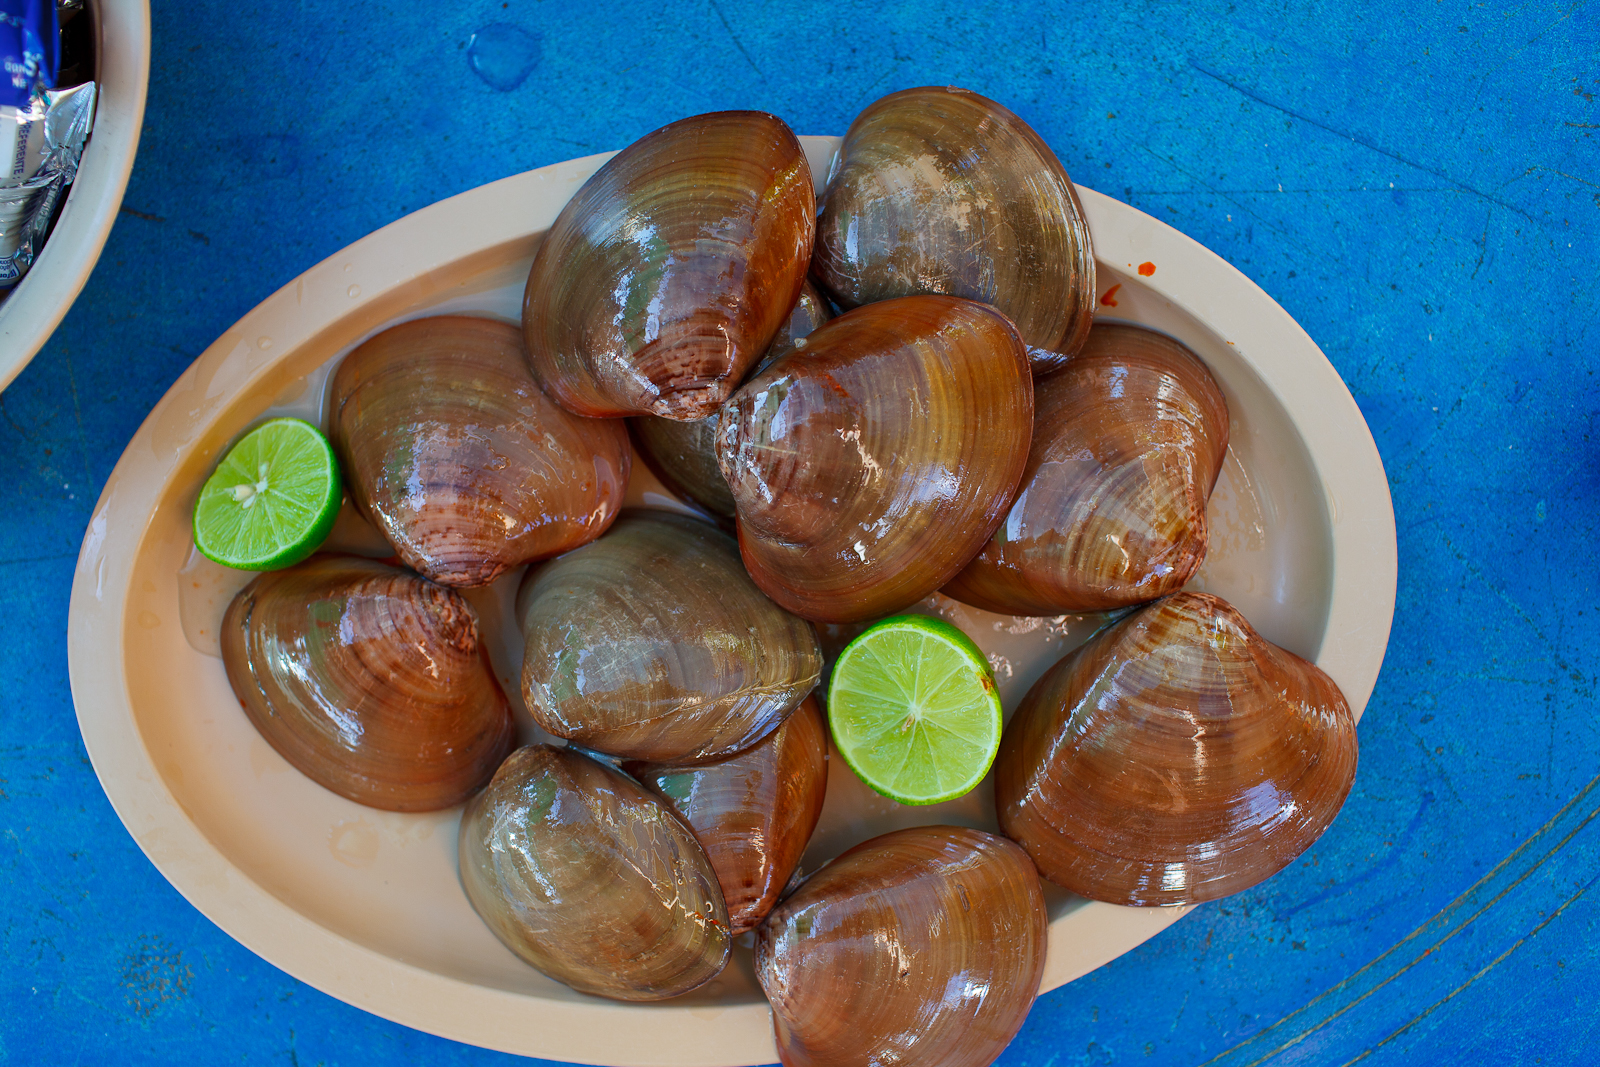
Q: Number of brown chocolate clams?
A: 12